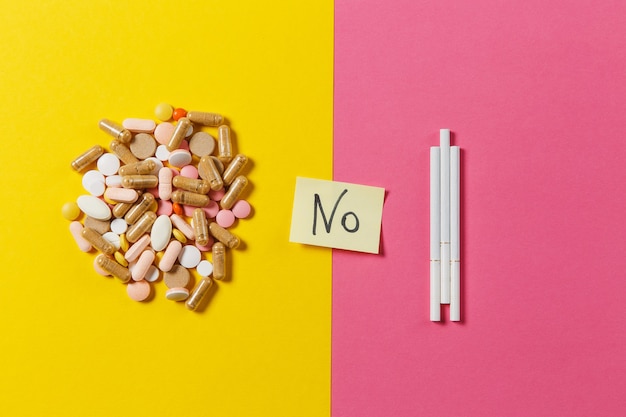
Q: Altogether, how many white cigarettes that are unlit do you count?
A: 3